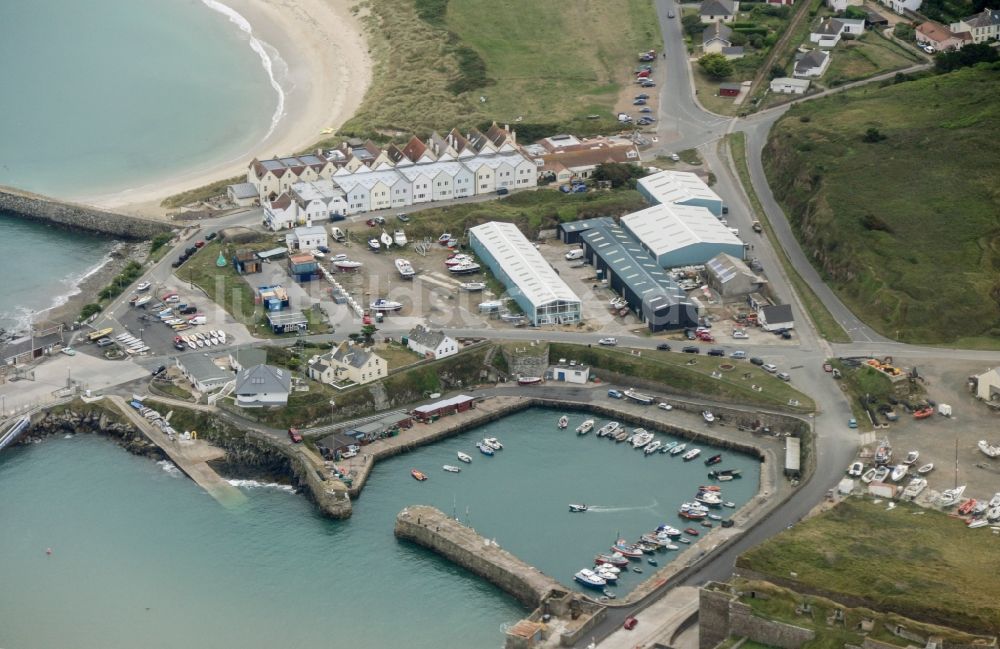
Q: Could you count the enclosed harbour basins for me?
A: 1